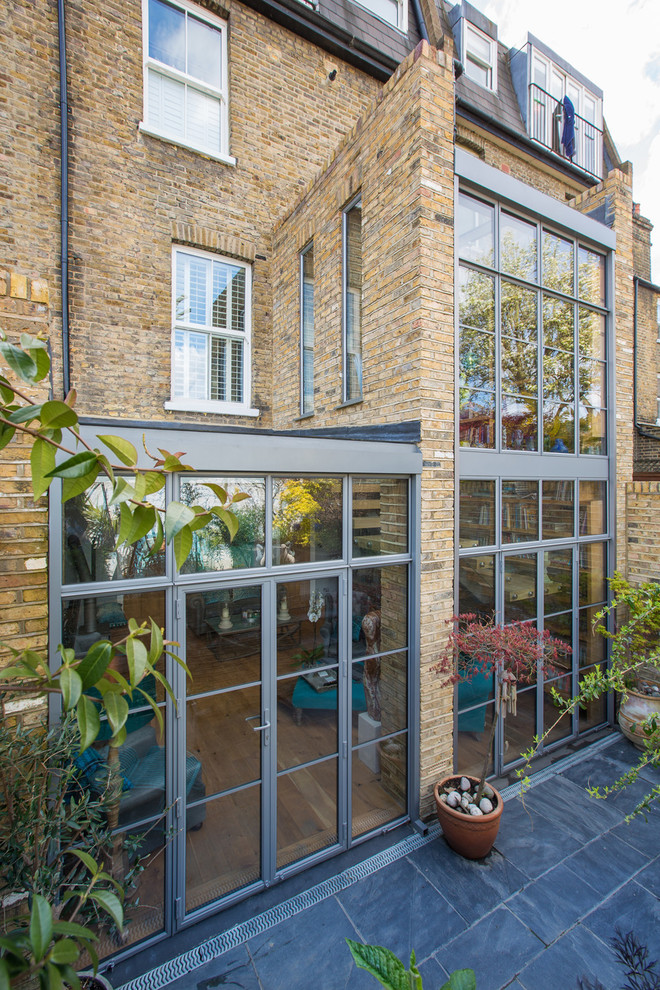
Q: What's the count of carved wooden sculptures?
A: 1